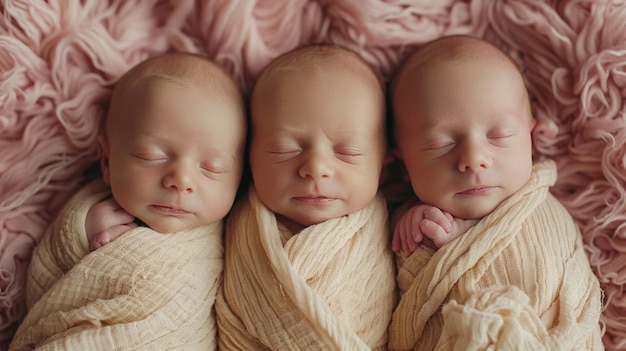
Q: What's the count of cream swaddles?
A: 3